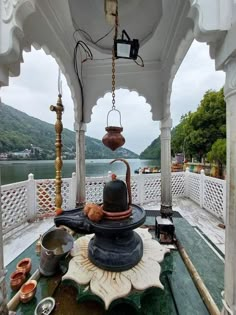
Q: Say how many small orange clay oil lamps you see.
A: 3